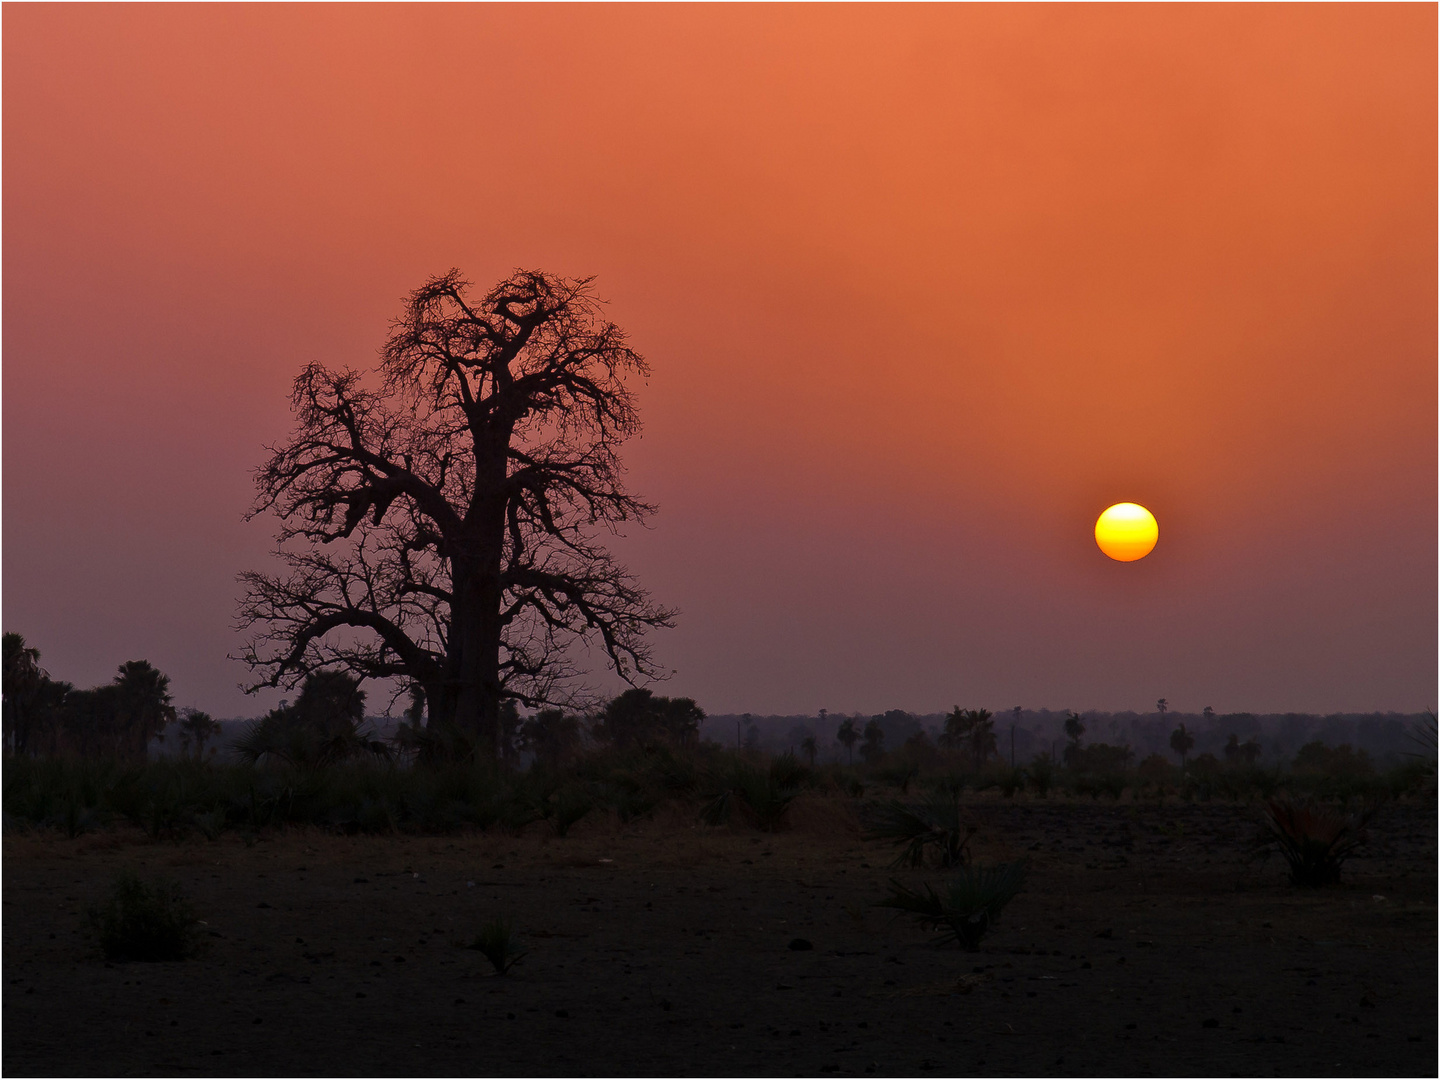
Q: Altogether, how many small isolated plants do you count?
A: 5